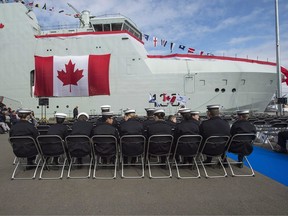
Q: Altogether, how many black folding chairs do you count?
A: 9